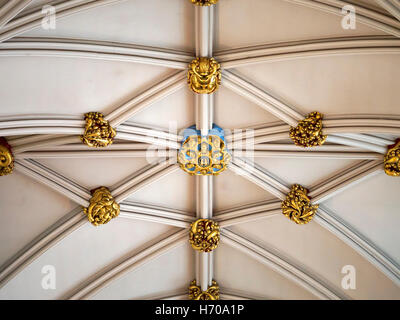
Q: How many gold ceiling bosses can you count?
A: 11